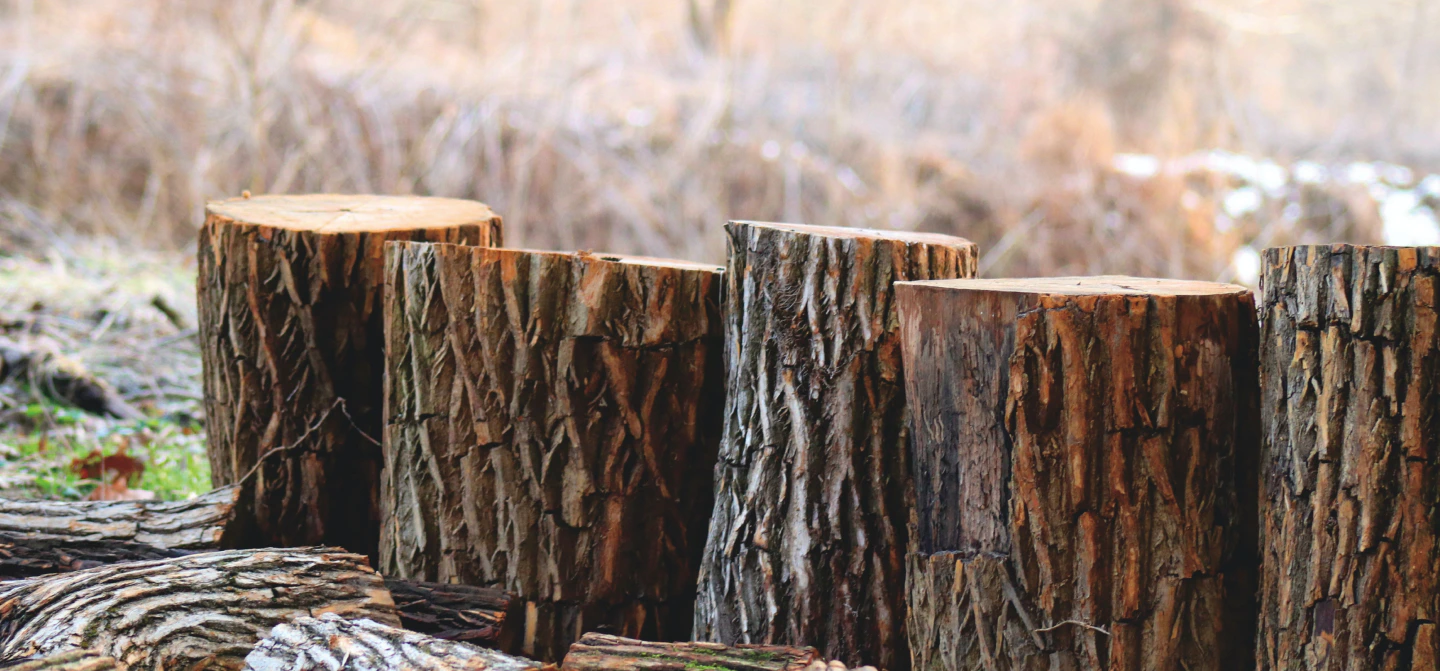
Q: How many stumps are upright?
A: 5